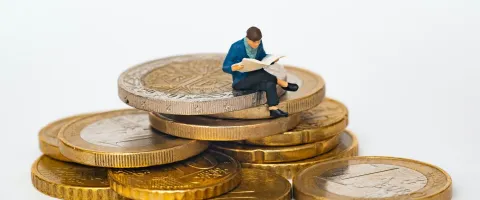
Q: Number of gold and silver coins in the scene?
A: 12